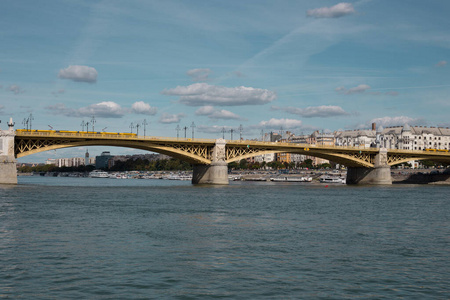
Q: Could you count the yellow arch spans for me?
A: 3